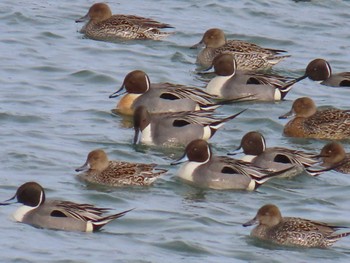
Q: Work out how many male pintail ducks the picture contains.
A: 7